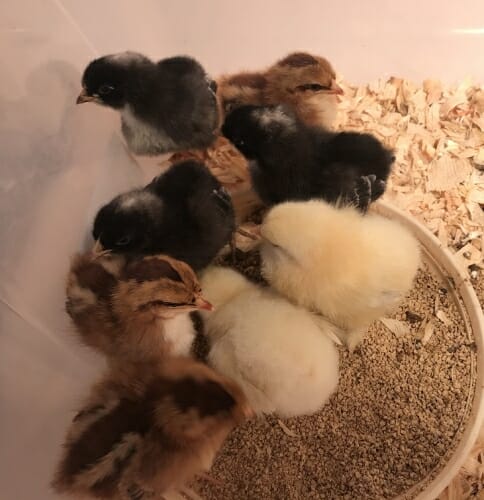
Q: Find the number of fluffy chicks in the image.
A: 8